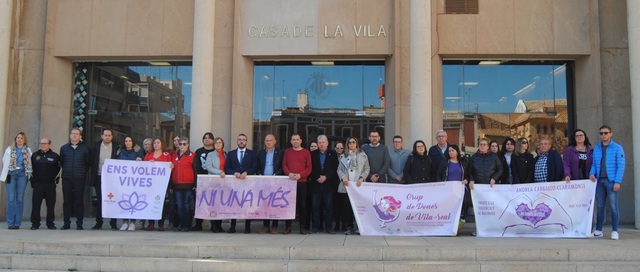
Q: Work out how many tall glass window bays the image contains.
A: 3